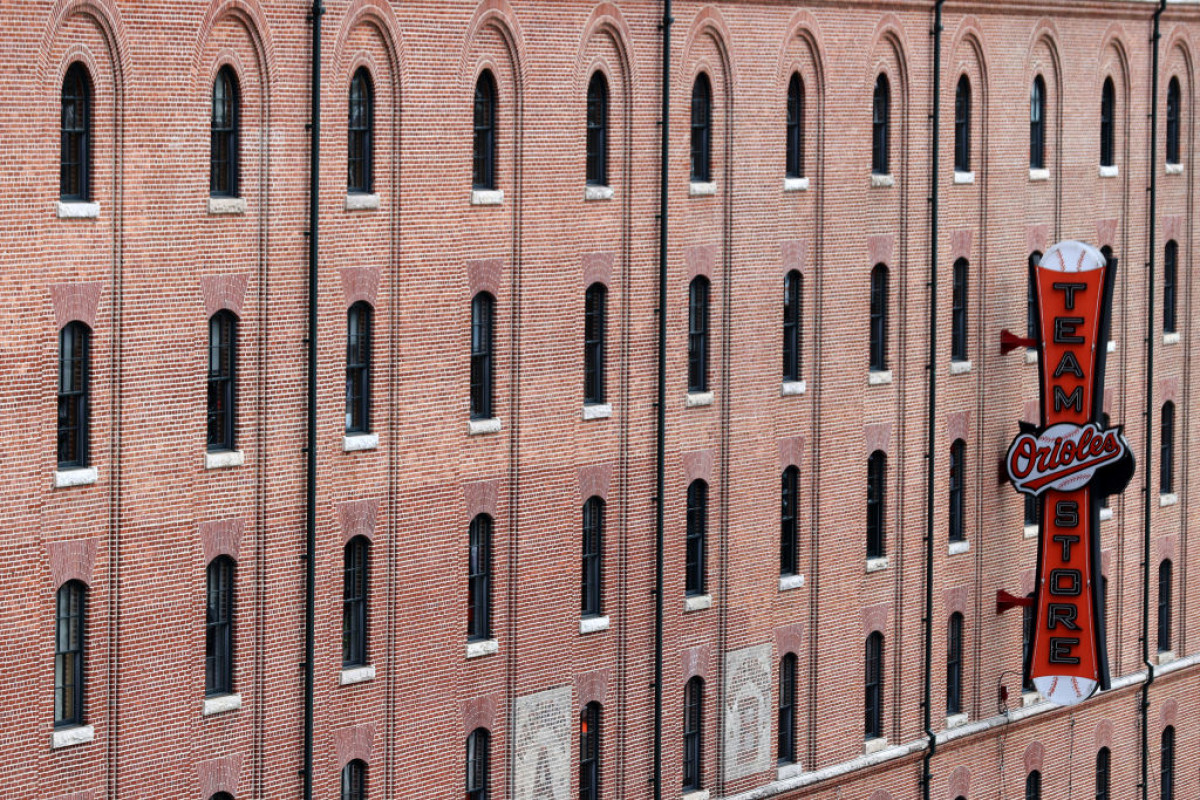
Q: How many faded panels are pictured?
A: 2